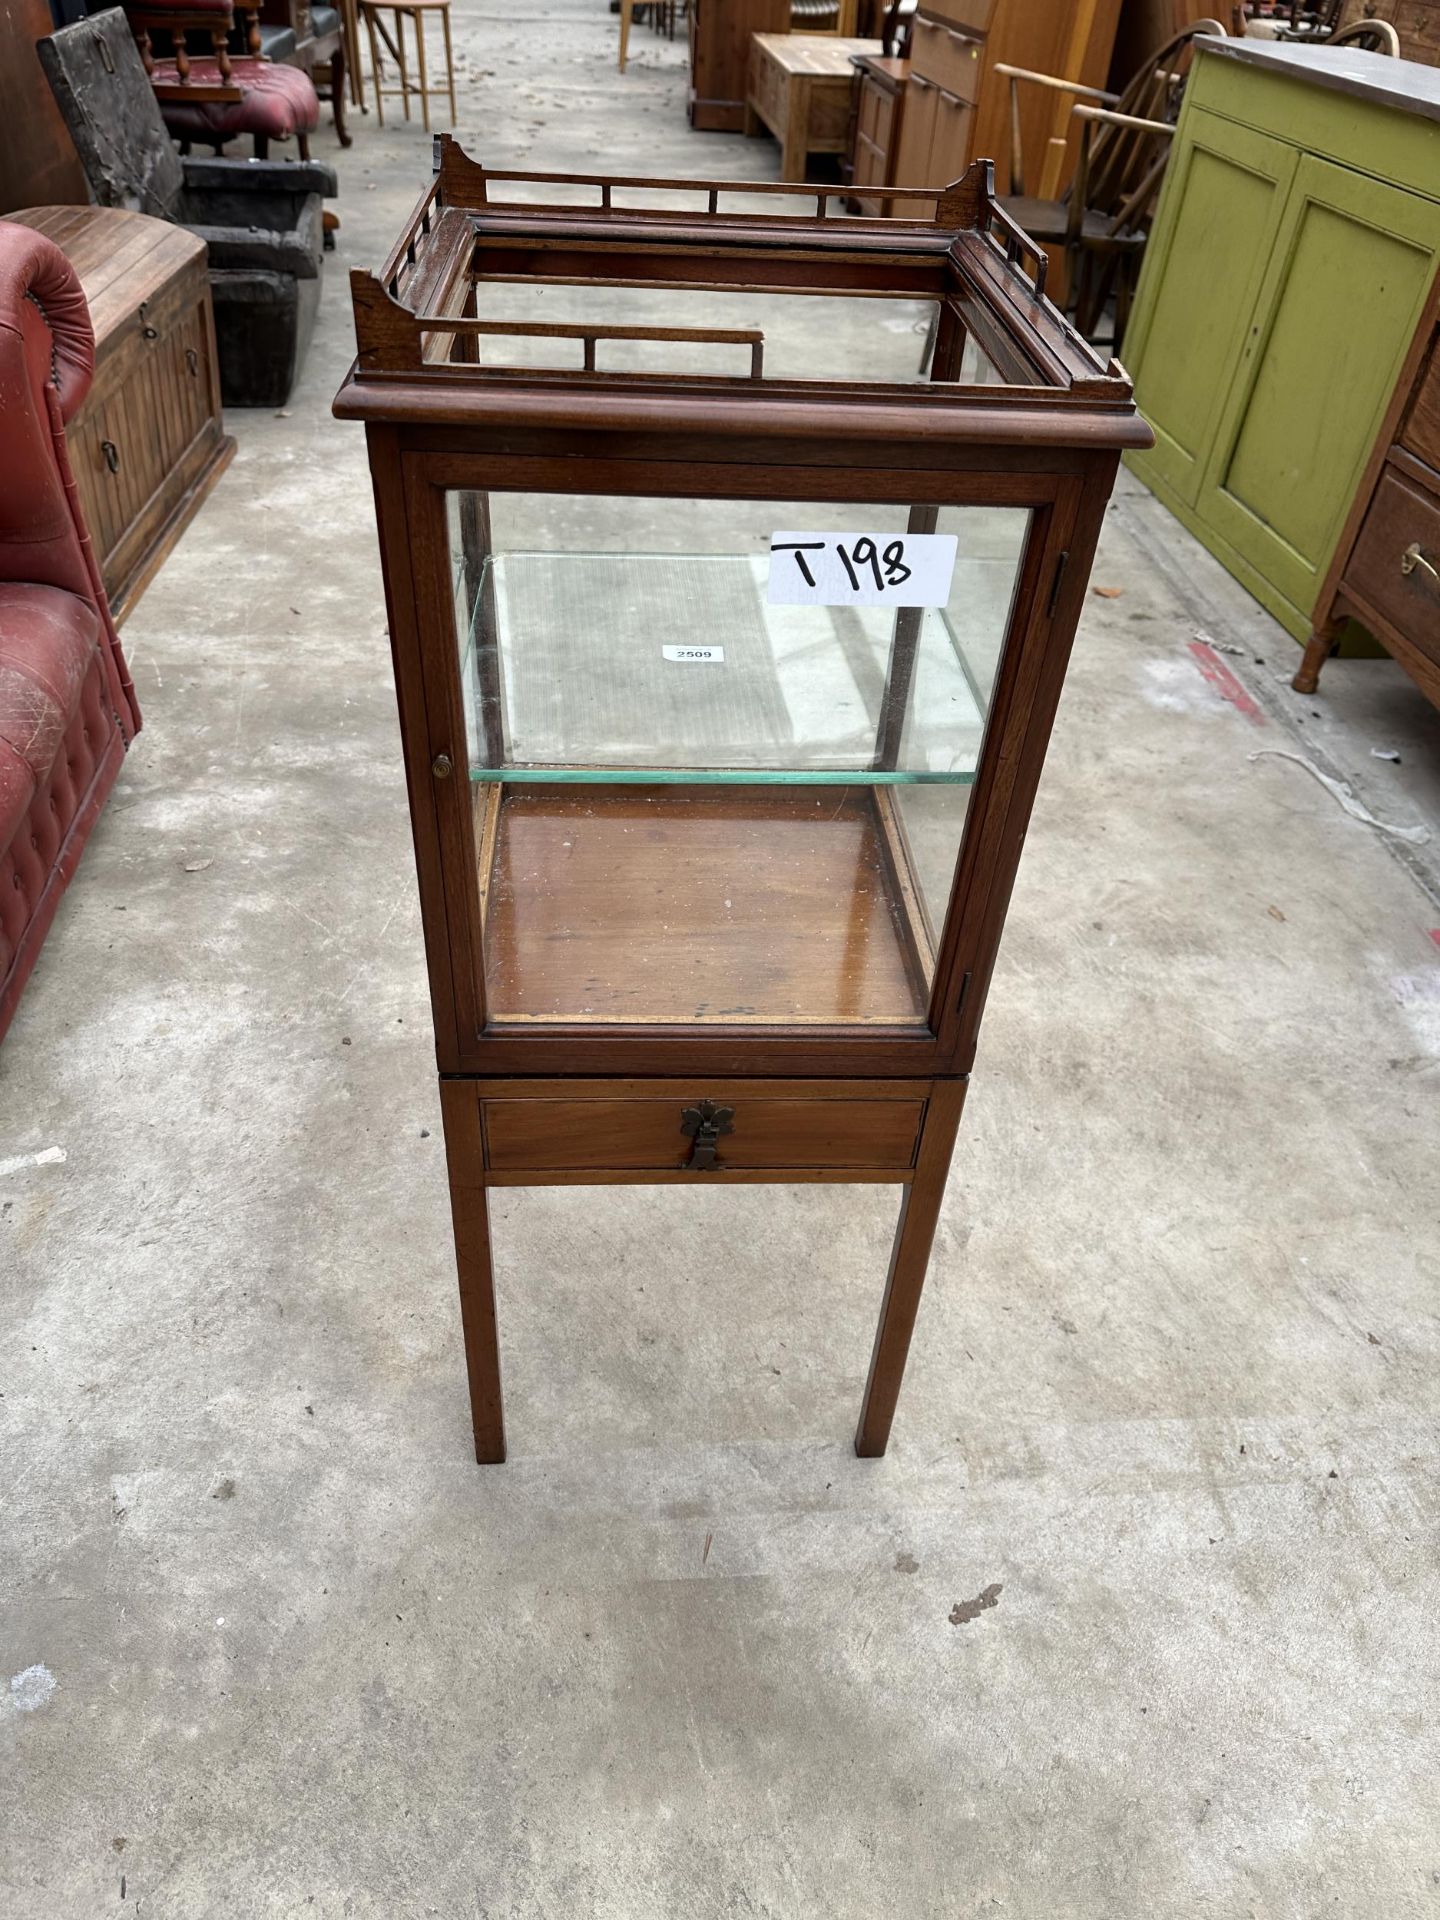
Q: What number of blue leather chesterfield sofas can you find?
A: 0